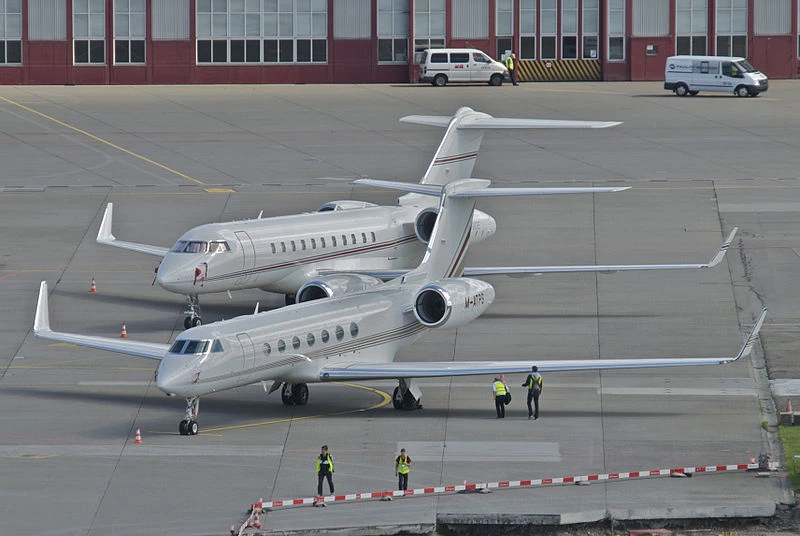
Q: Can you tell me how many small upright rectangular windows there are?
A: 11